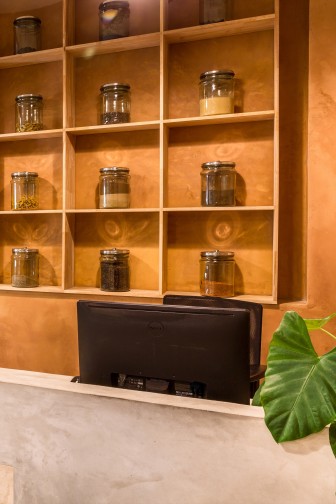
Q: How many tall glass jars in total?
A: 12